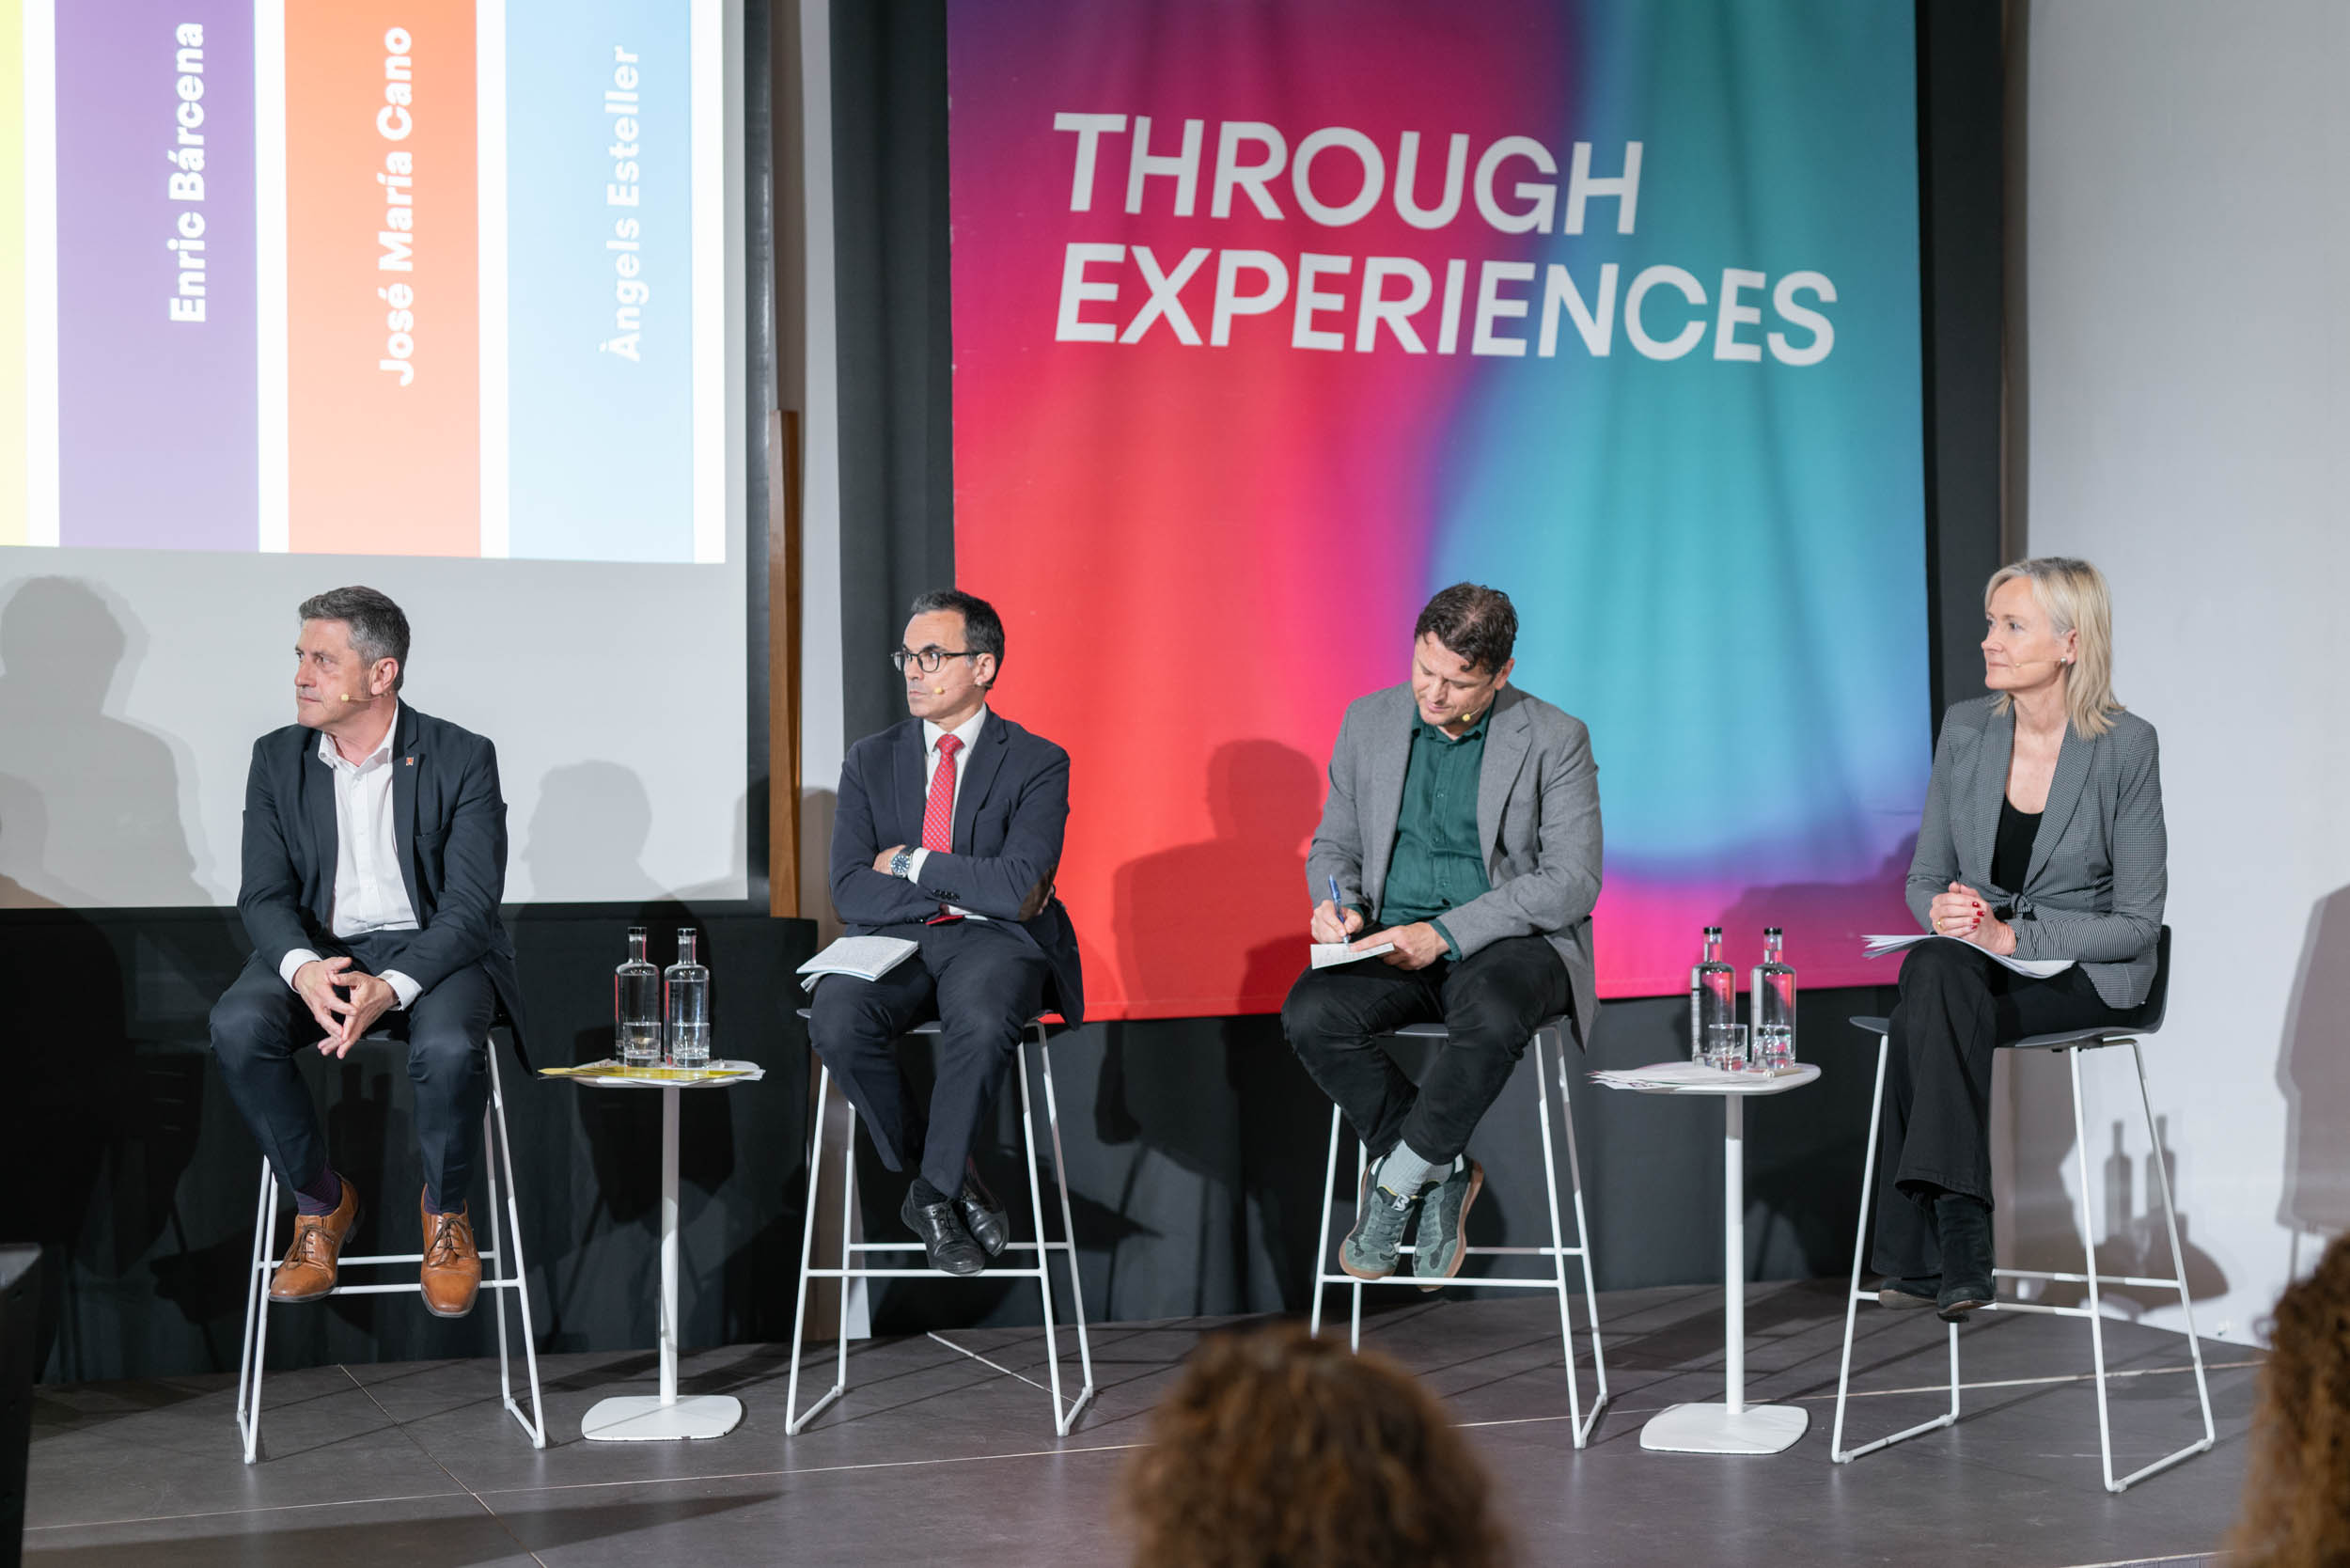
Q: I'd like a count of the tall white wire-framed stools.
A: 4